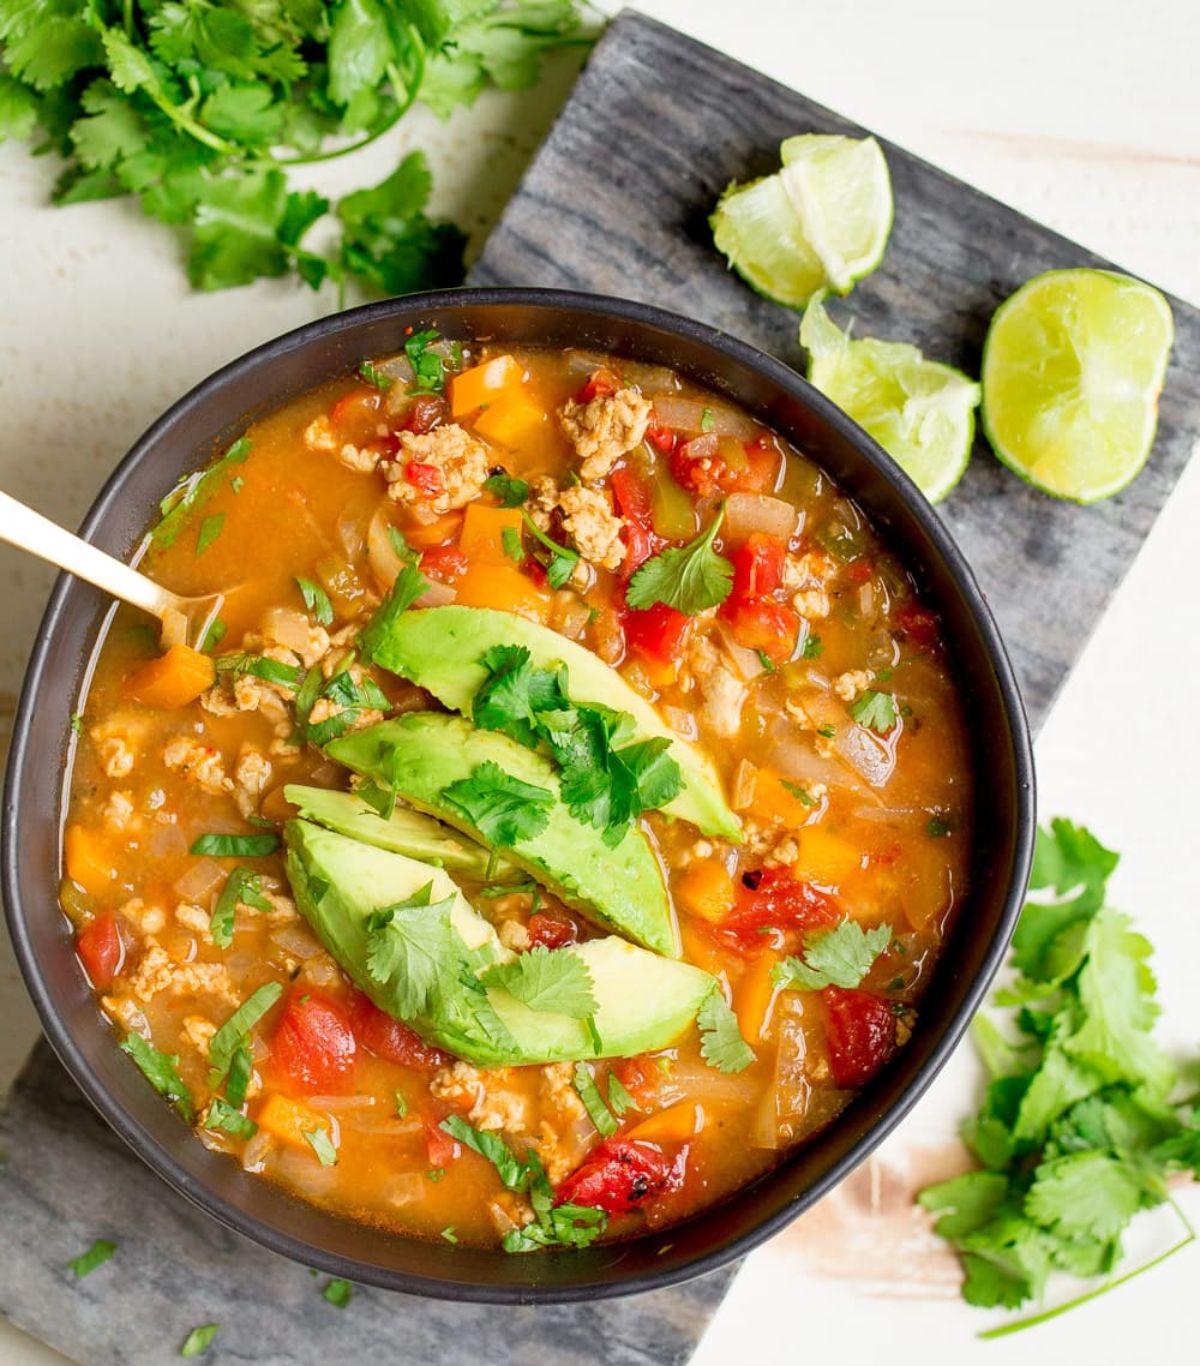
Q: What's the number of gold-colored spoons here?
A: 1